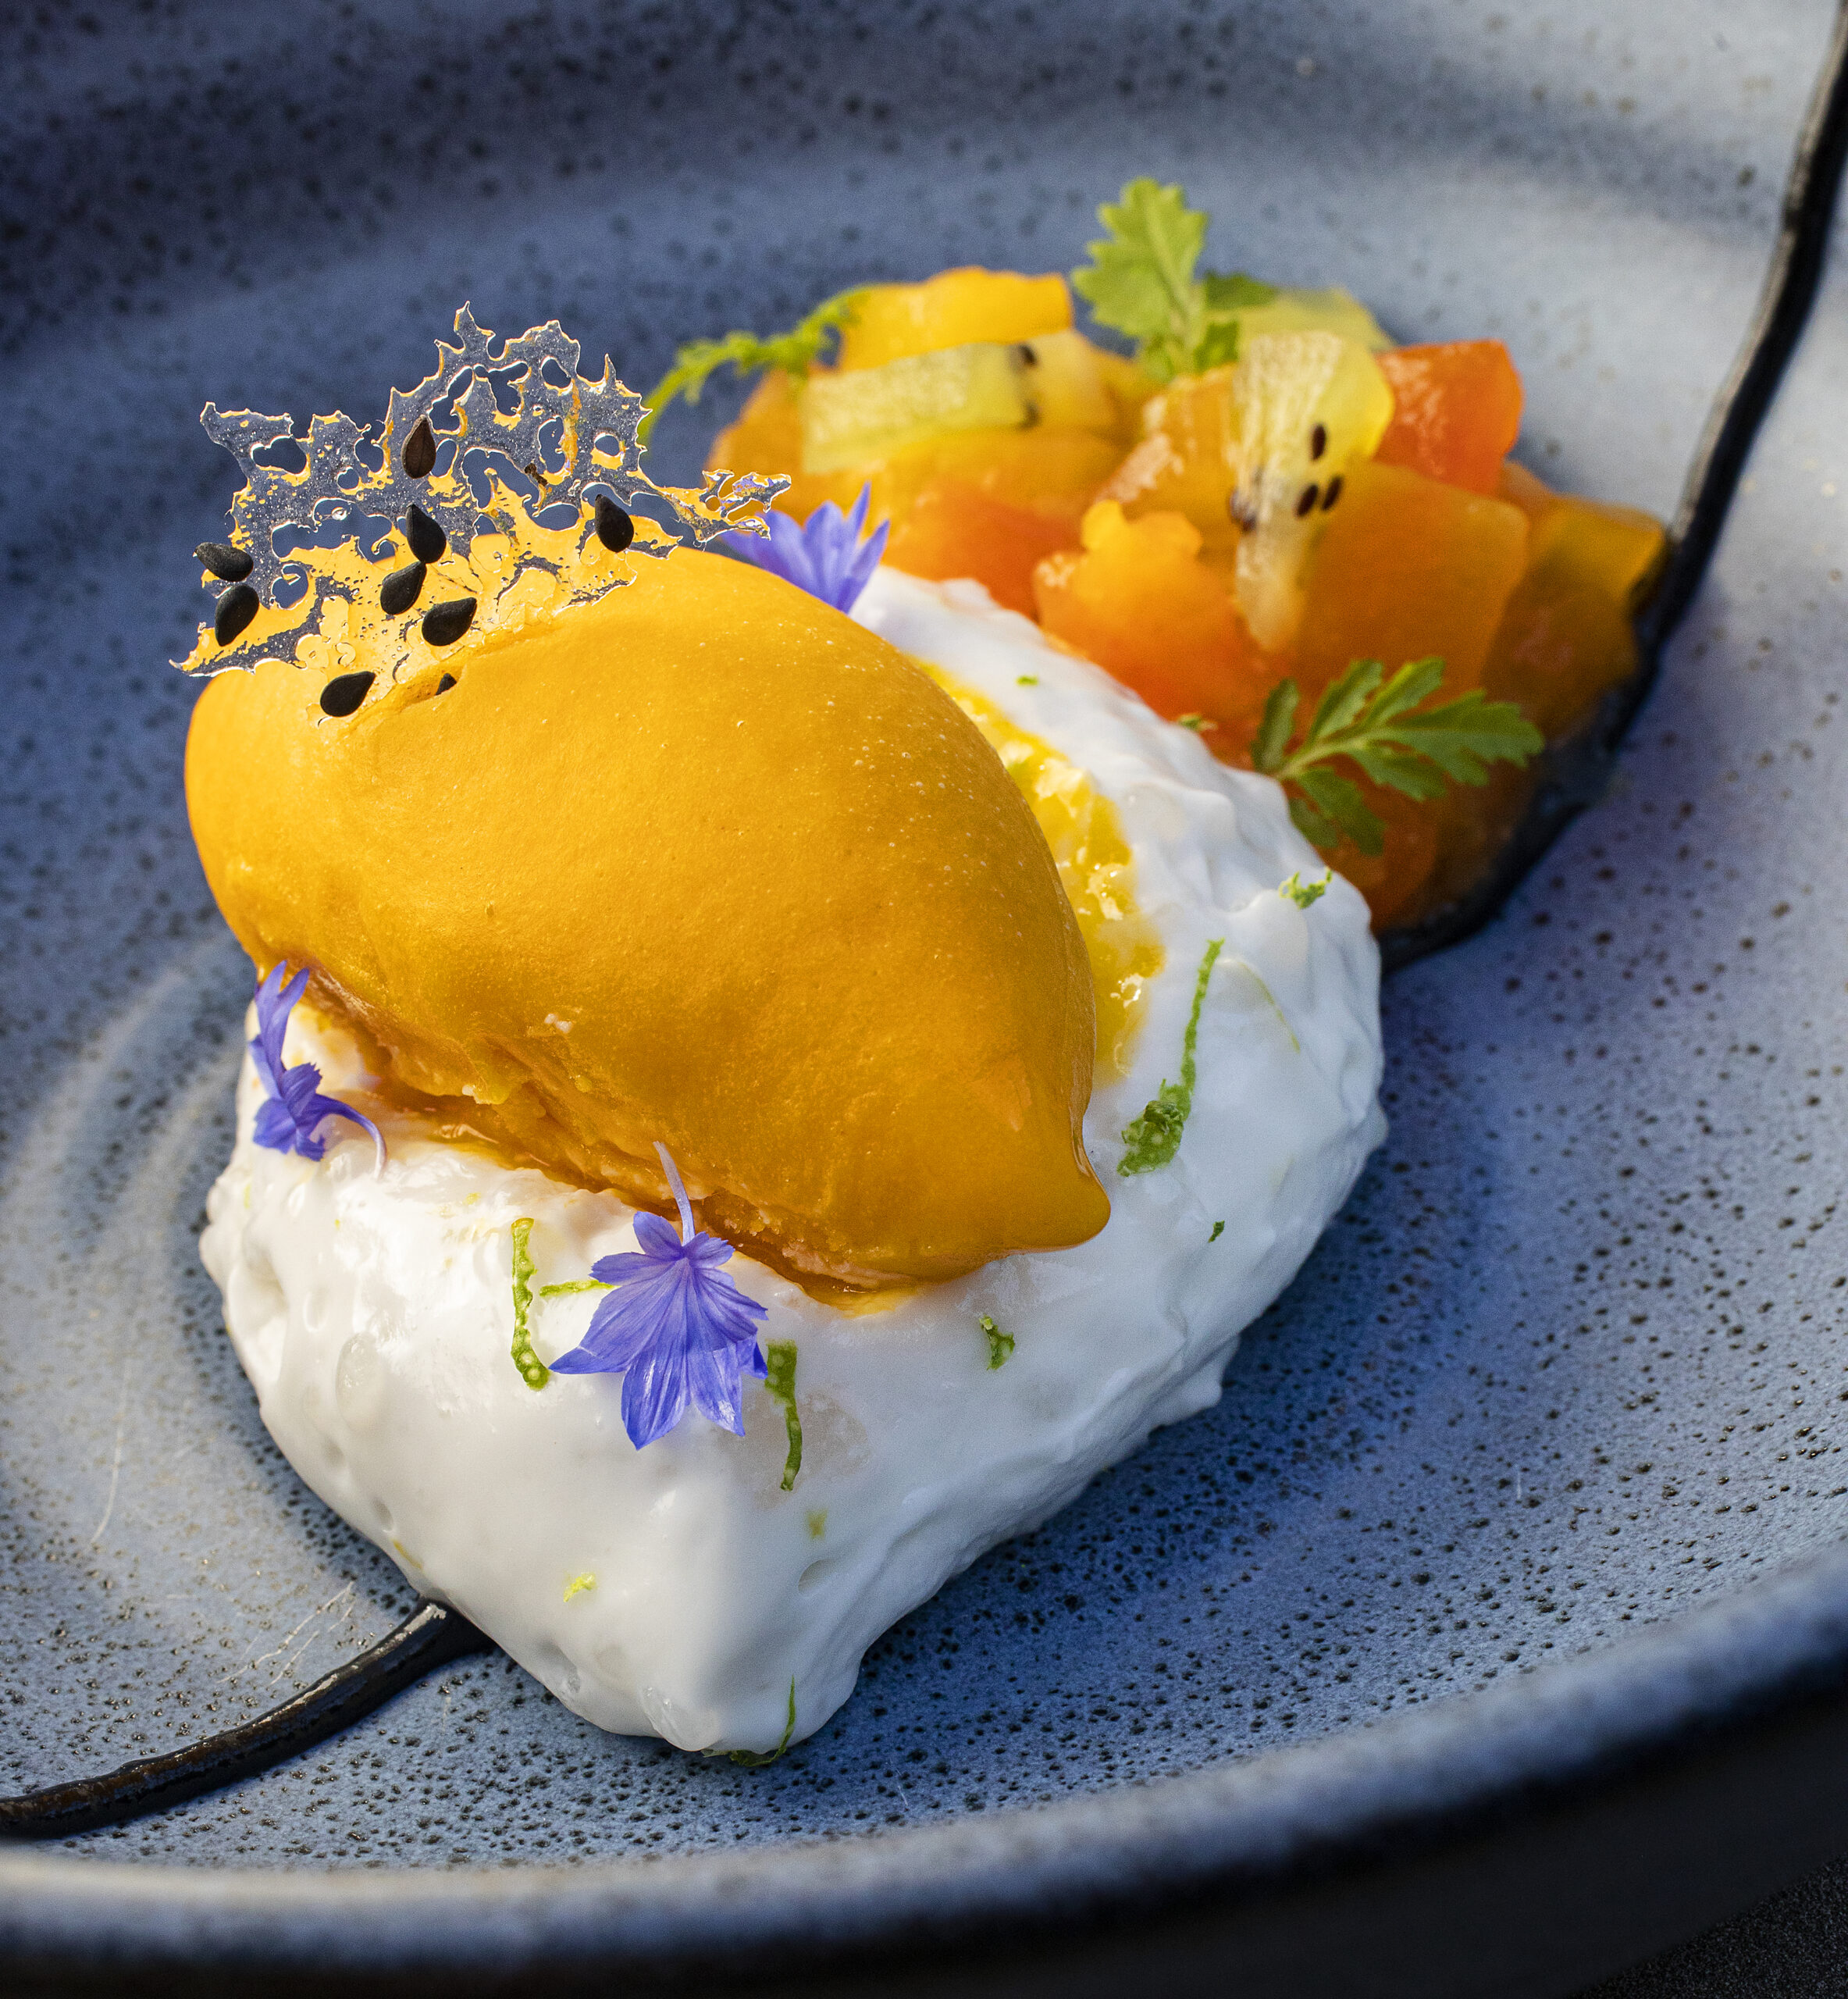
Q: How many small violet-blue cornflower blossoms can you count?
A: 3